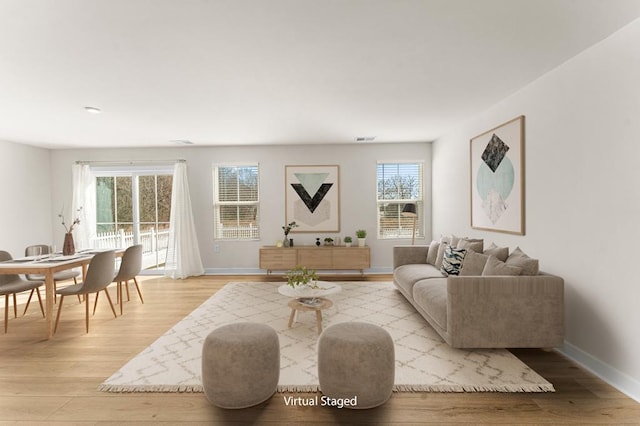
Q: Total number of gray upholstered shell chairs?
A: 4